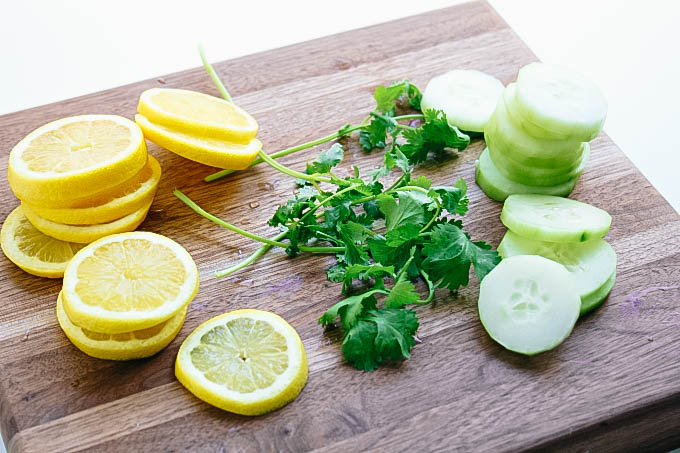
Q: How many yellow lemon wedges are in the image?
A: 9